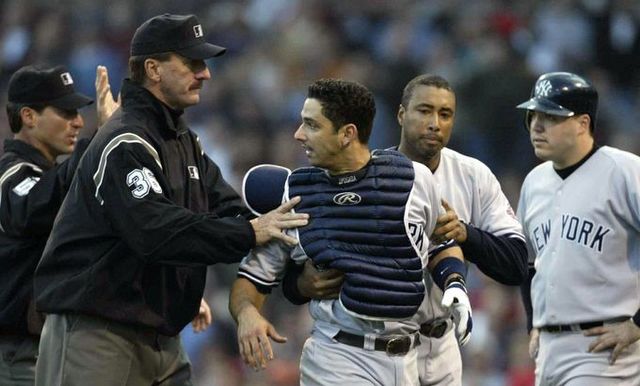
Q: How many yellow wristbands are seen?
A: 0